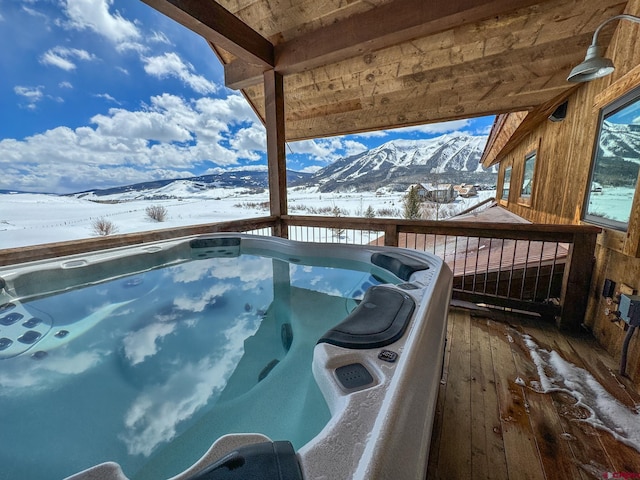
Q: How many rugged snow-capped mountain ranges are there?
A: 1